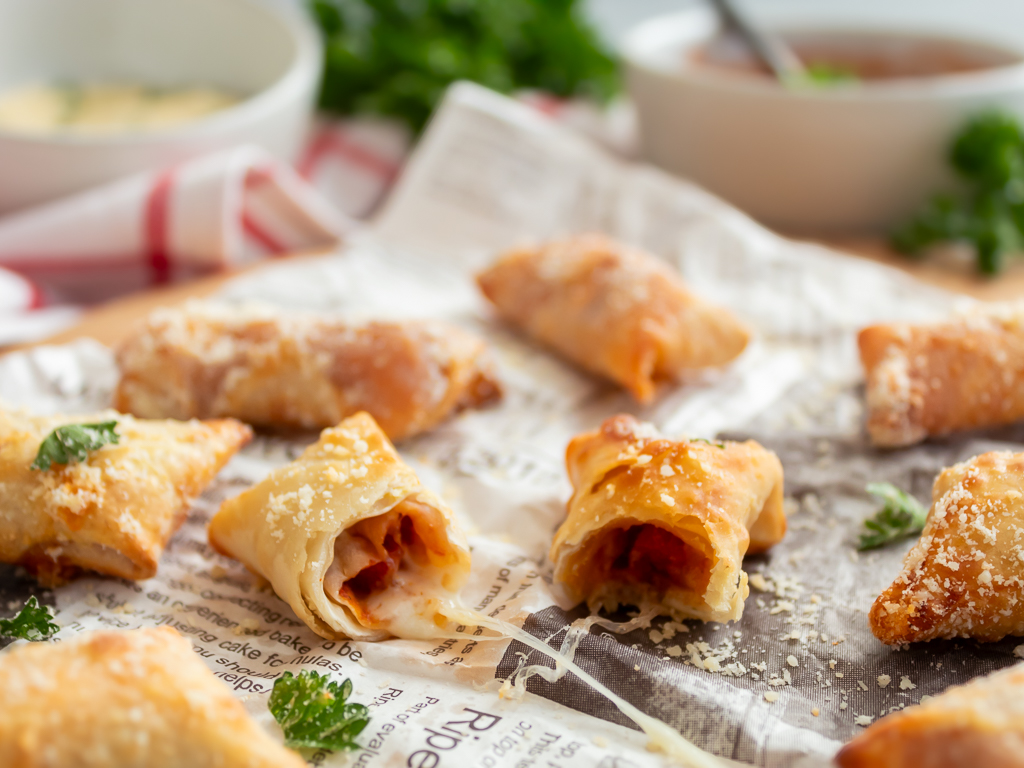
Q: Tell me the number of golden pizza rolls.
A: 9